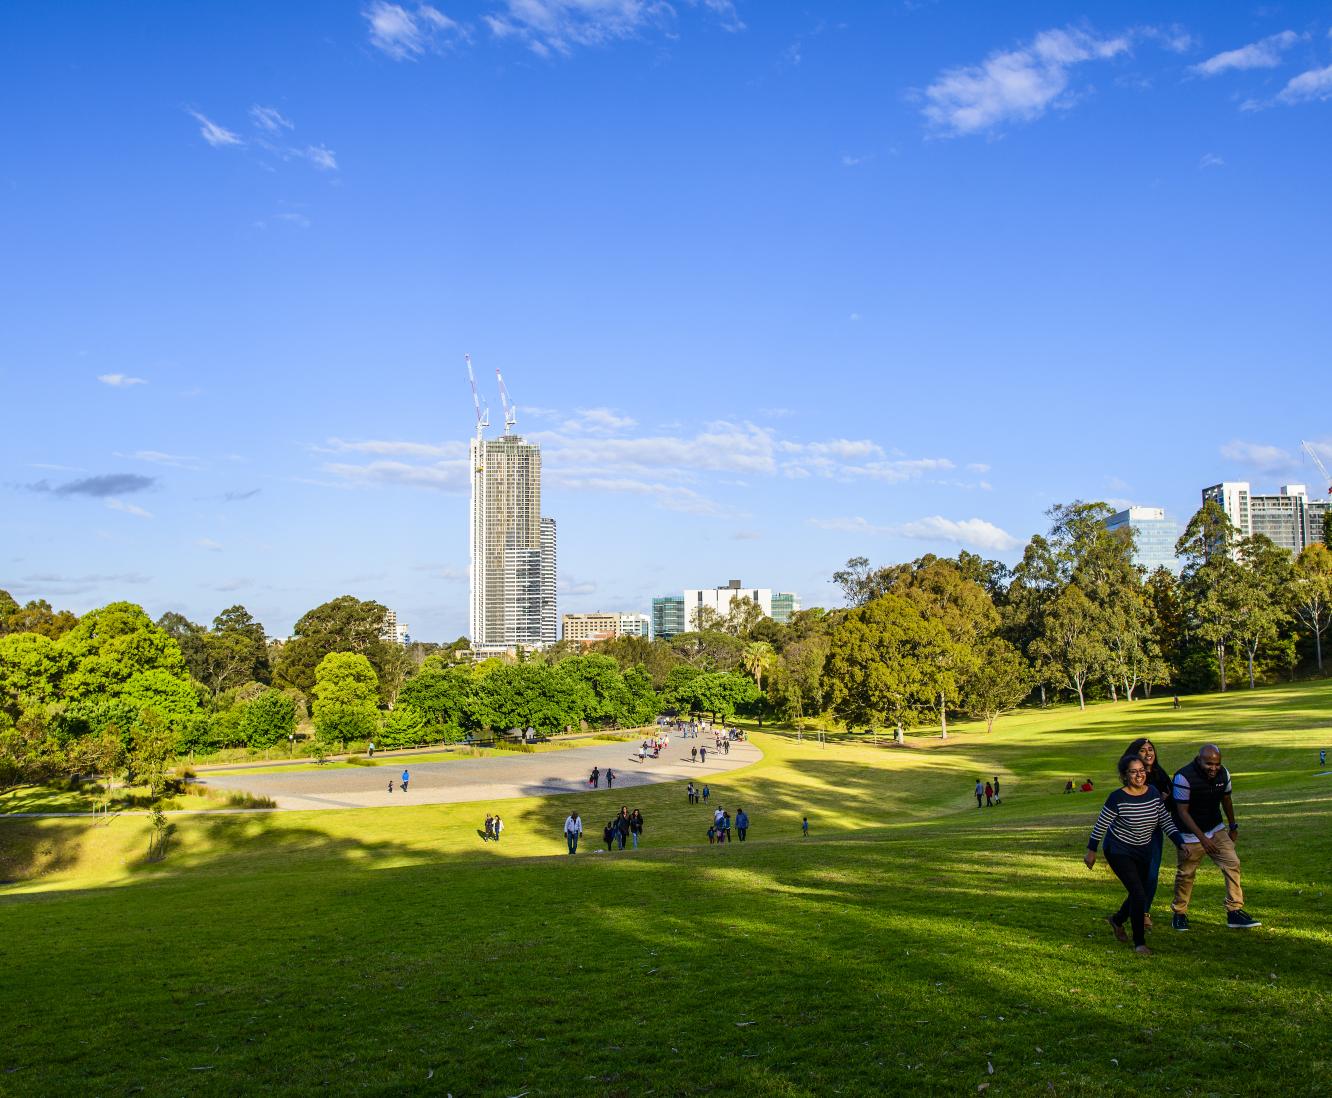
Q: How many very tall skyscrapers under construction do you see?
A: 1